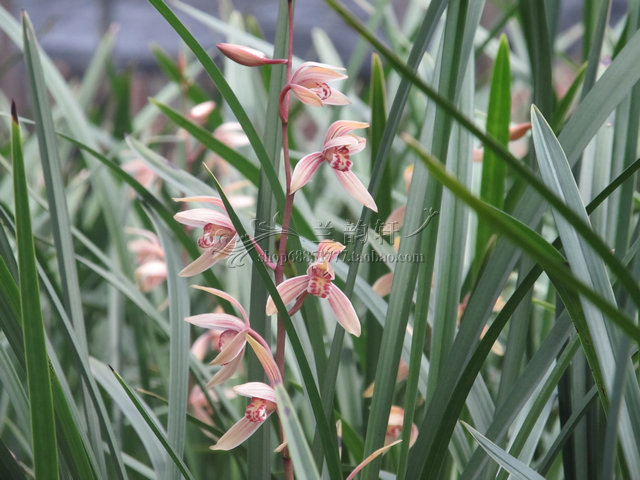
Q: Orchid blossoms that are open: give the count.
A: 6